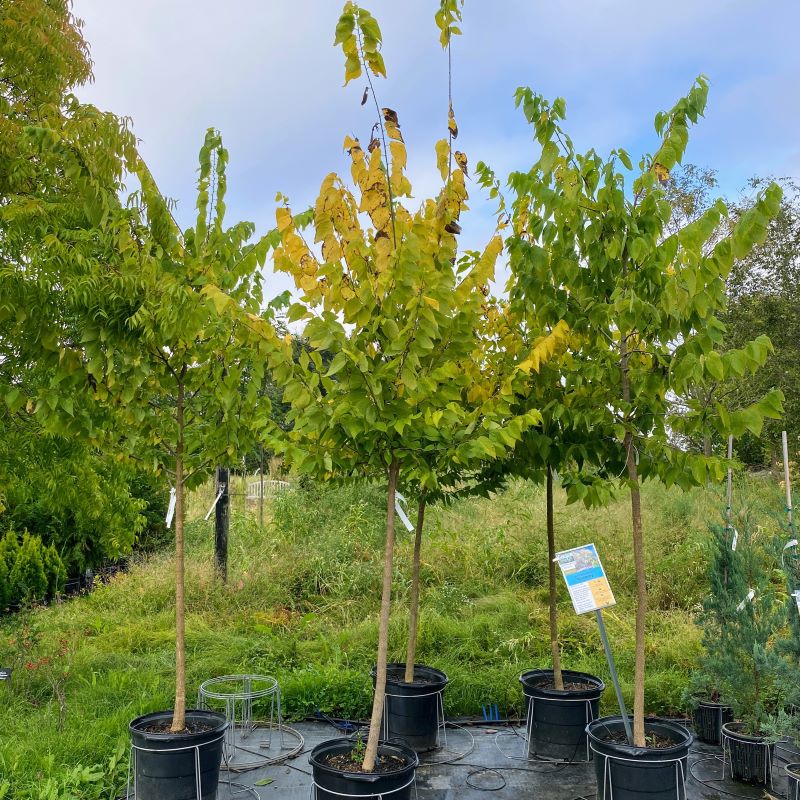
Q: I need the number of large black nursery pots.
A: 5